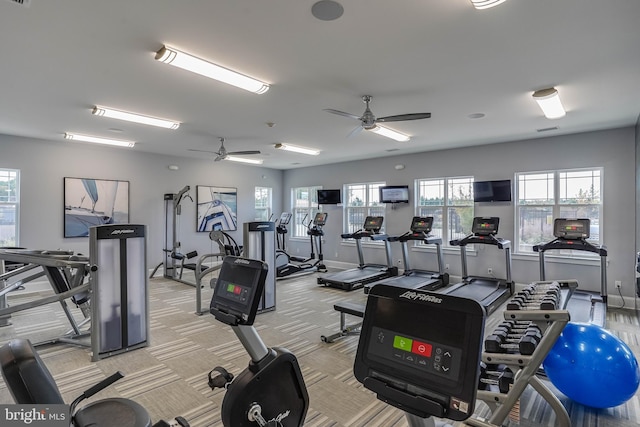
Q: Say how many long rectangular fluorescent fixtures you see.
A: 8